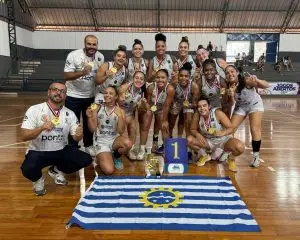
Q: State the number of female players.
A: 12